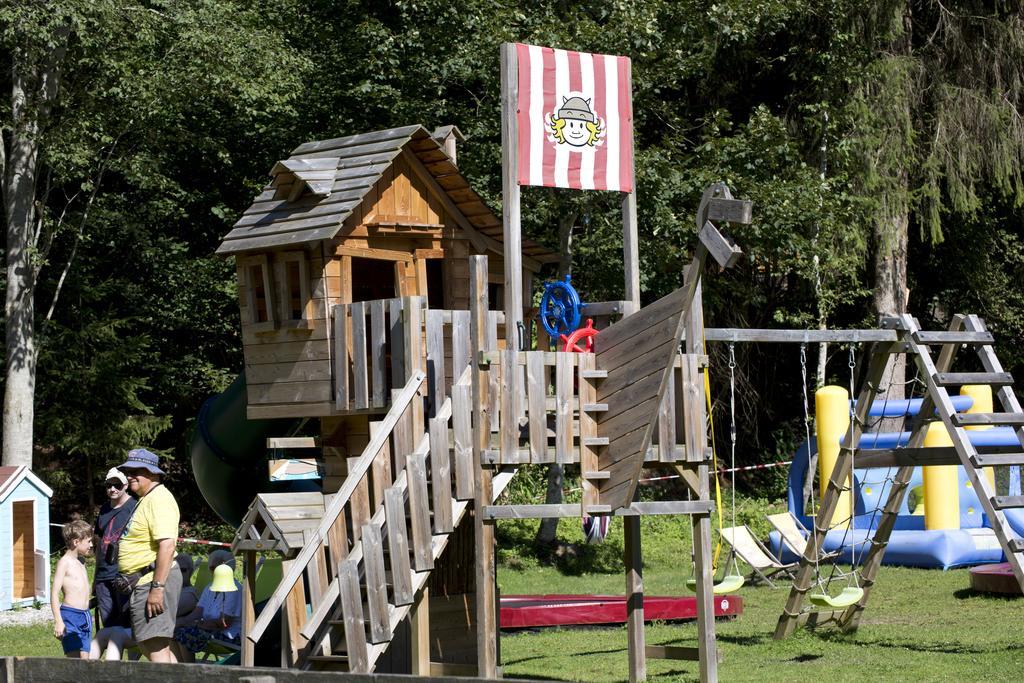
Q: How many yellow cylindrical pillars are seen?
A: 3